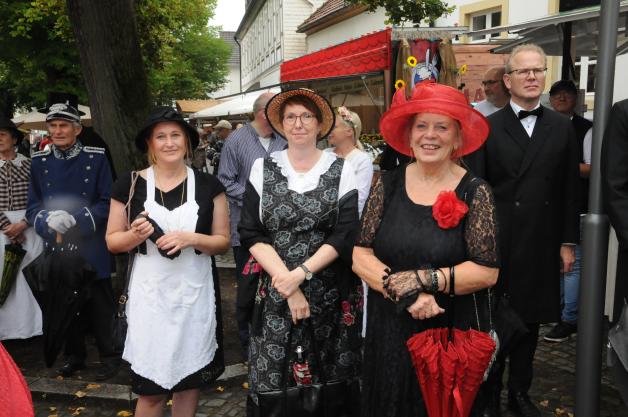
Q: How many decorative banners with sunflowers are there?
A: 1